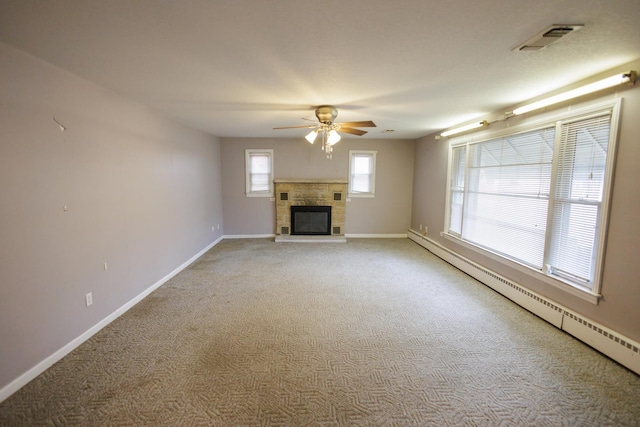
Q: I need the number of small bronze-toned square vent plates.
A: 4